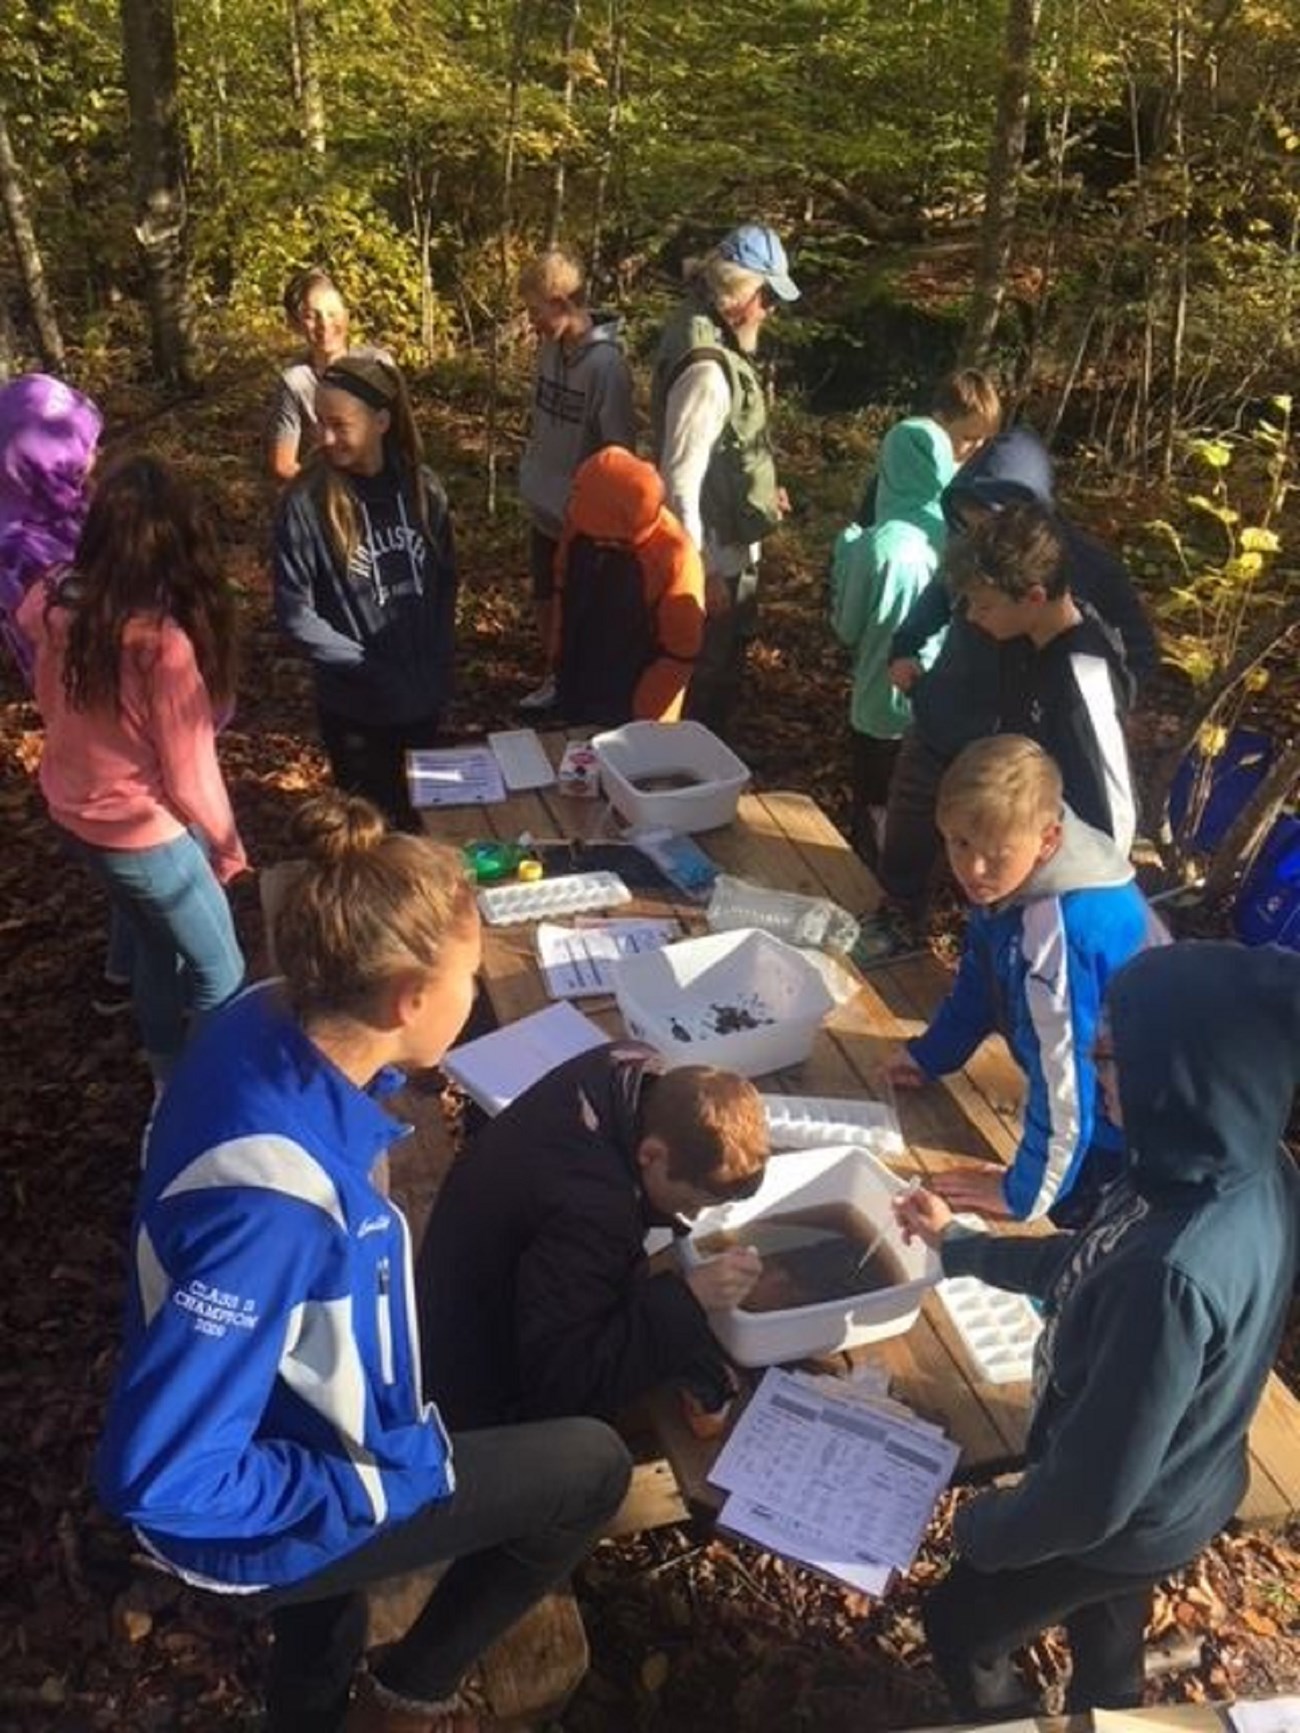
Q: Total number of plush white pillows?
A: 0